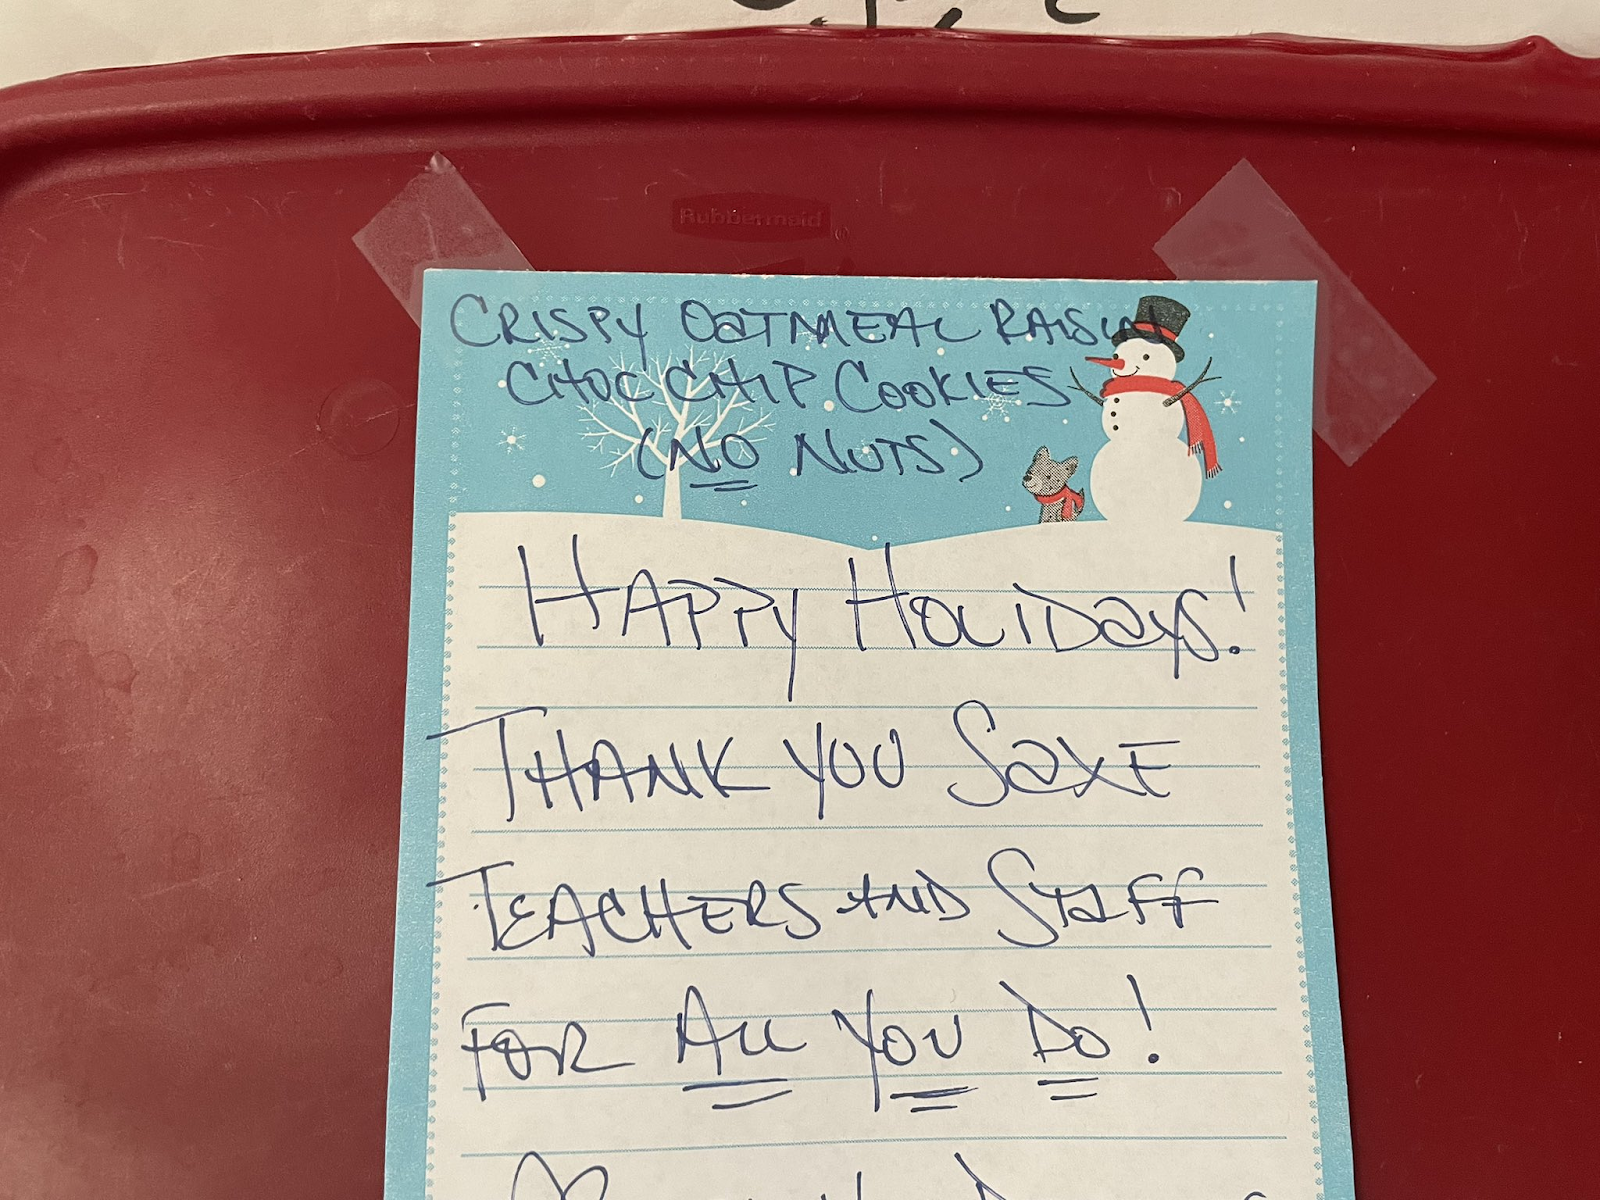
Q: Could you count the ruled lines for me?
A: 10